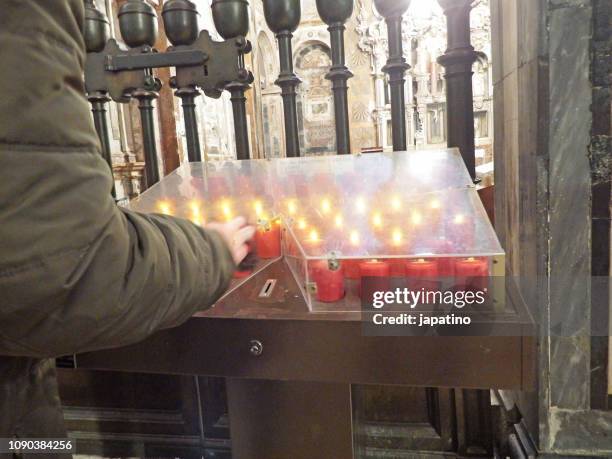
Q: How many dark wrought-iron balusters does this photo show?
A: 8